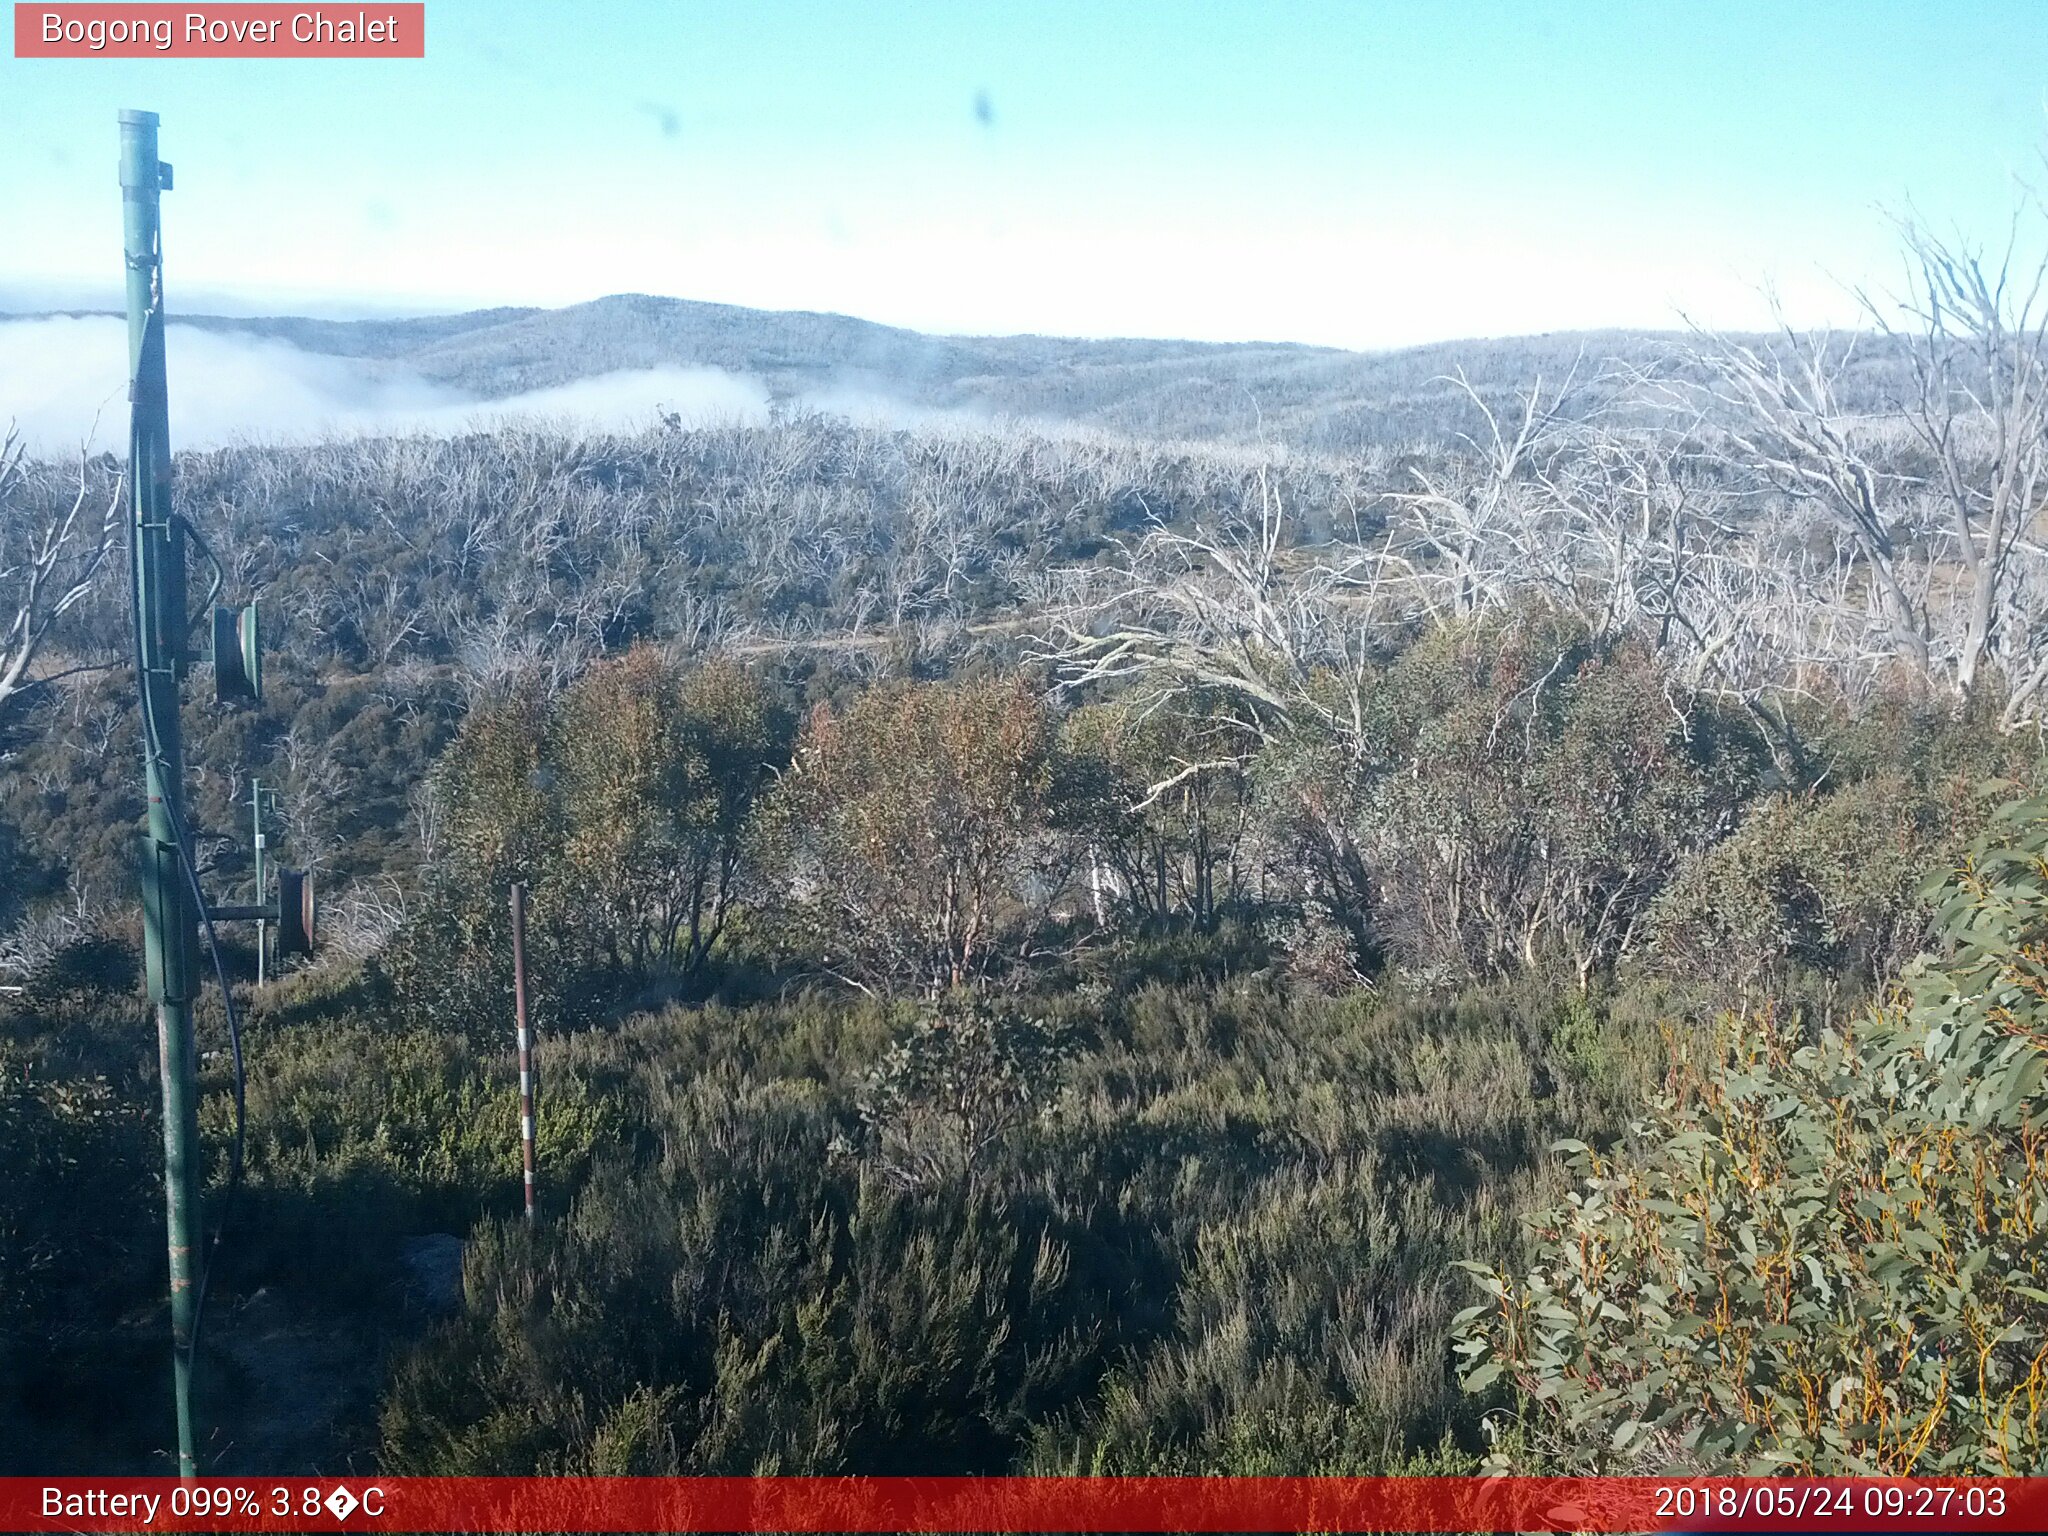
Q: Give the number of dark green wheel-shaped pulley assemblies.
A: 2